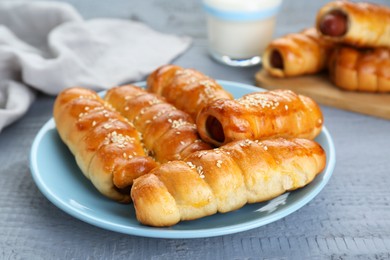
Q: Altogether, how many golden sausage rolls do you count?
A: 8